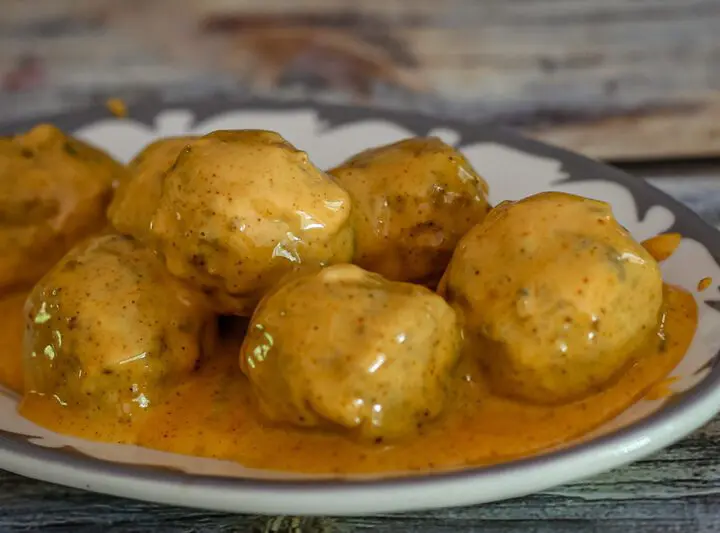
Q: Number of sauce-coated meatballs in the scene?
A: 7